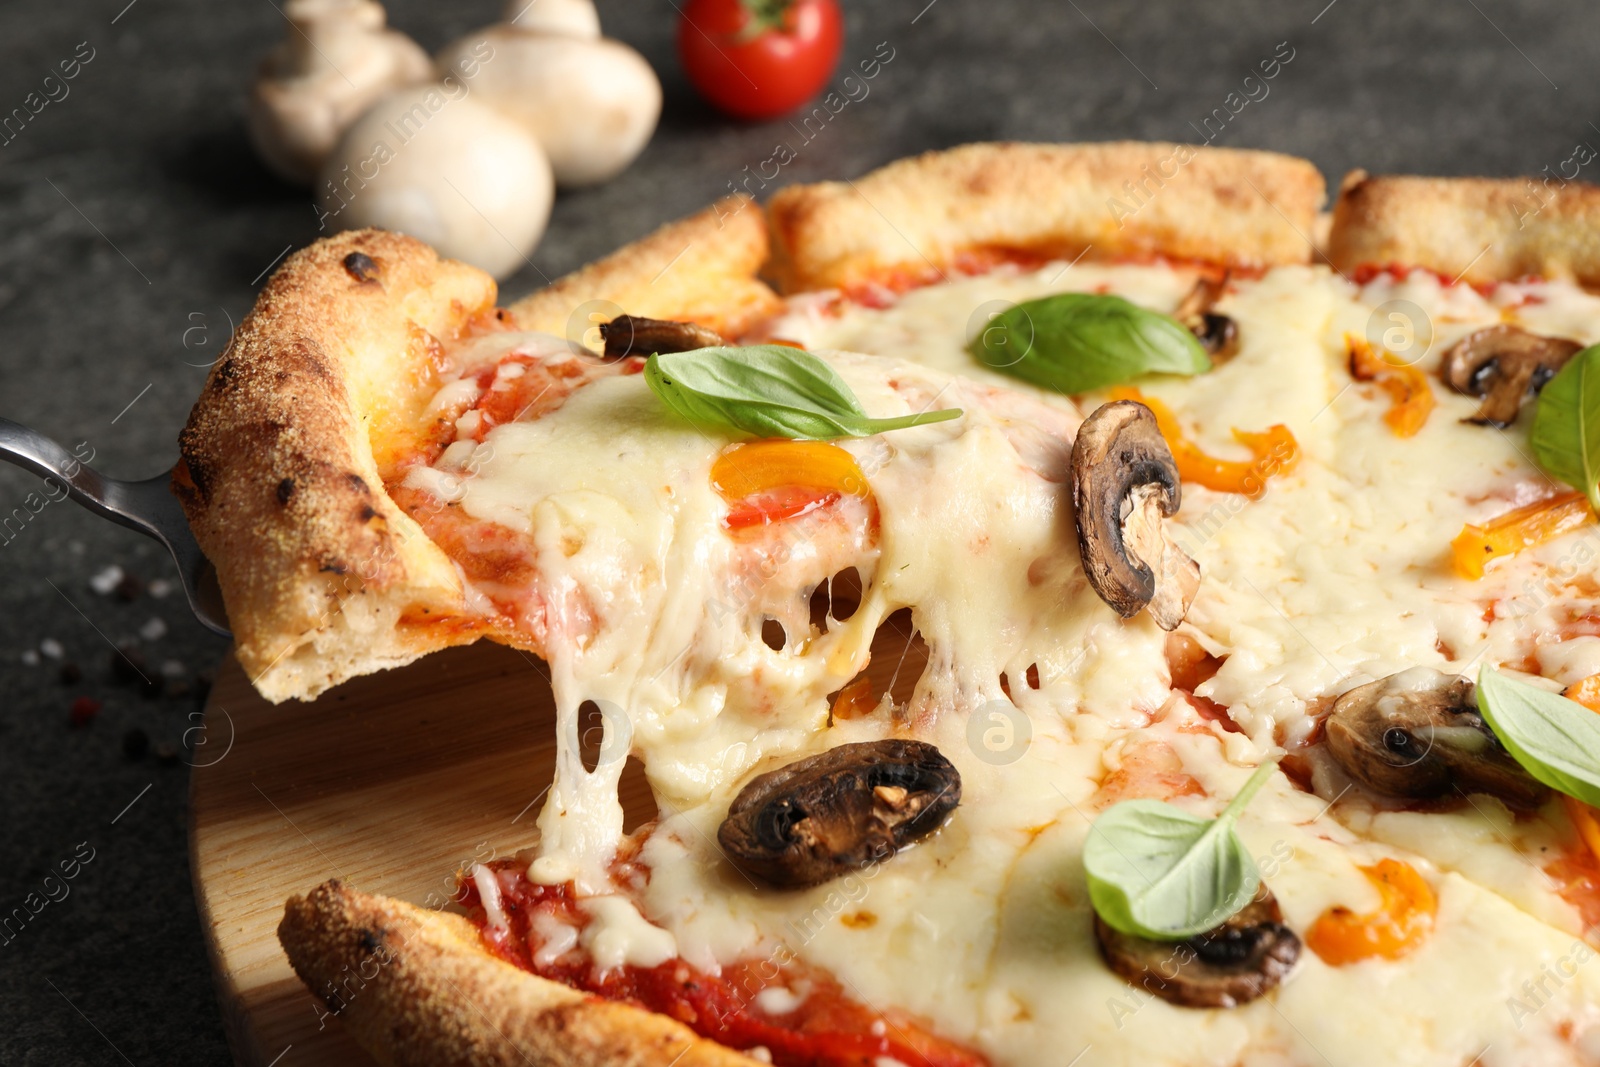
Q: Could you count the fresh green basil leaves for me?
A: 5